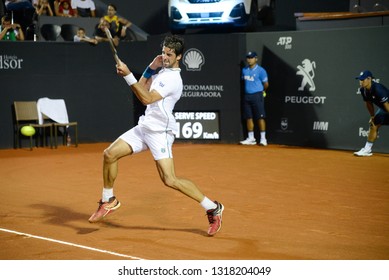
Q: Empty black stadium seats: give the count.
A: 2